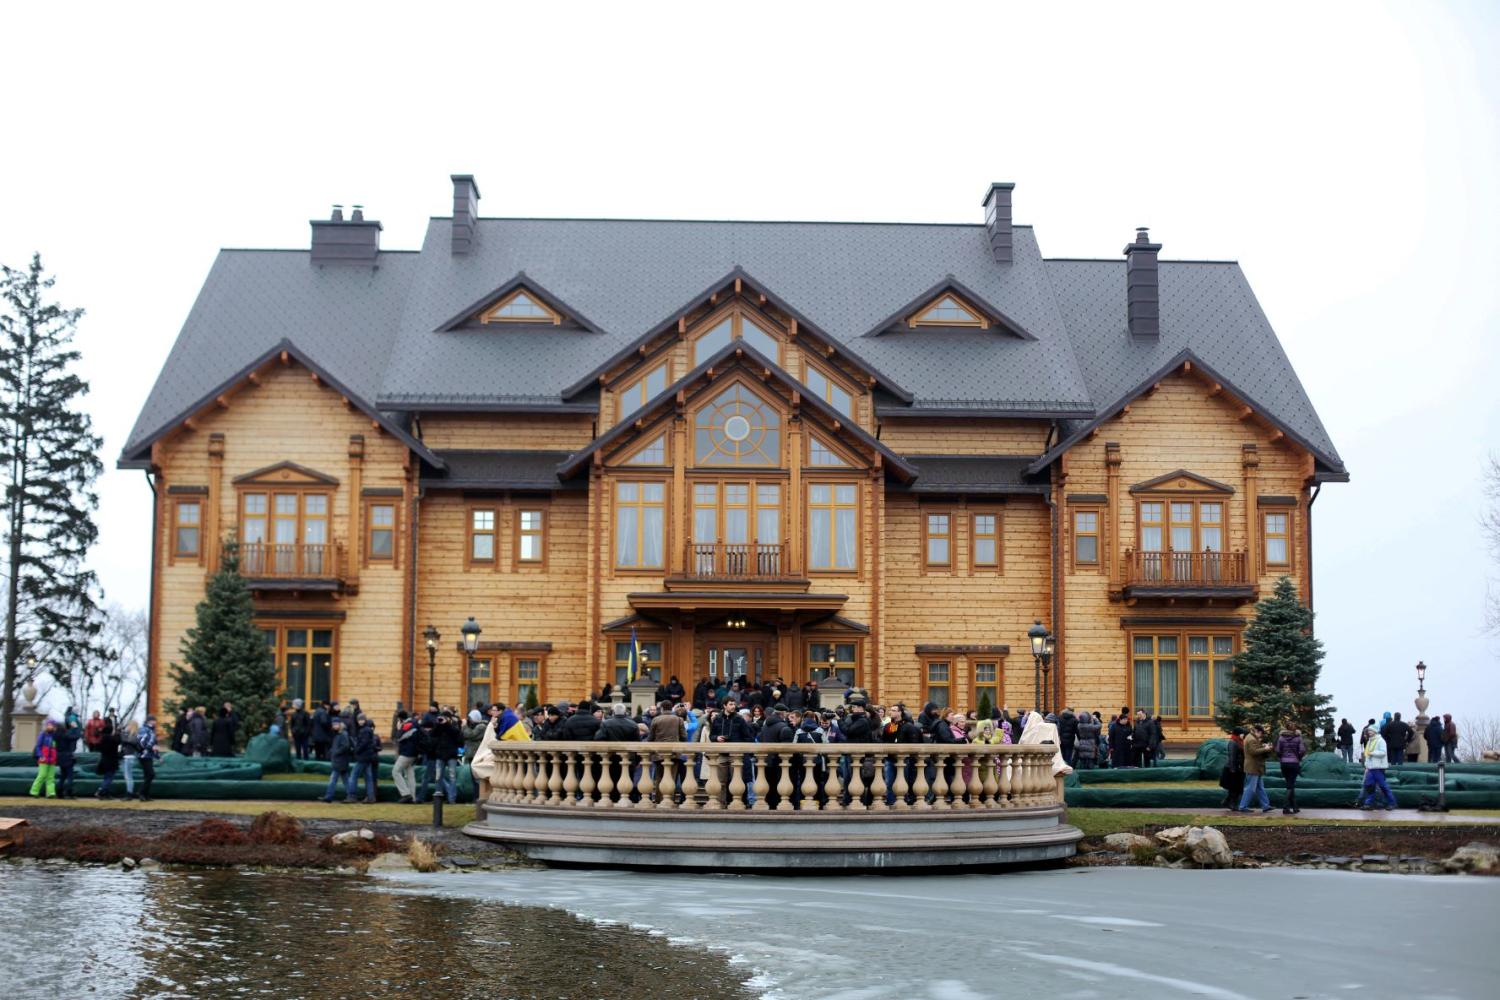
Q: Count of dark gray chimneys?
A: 4